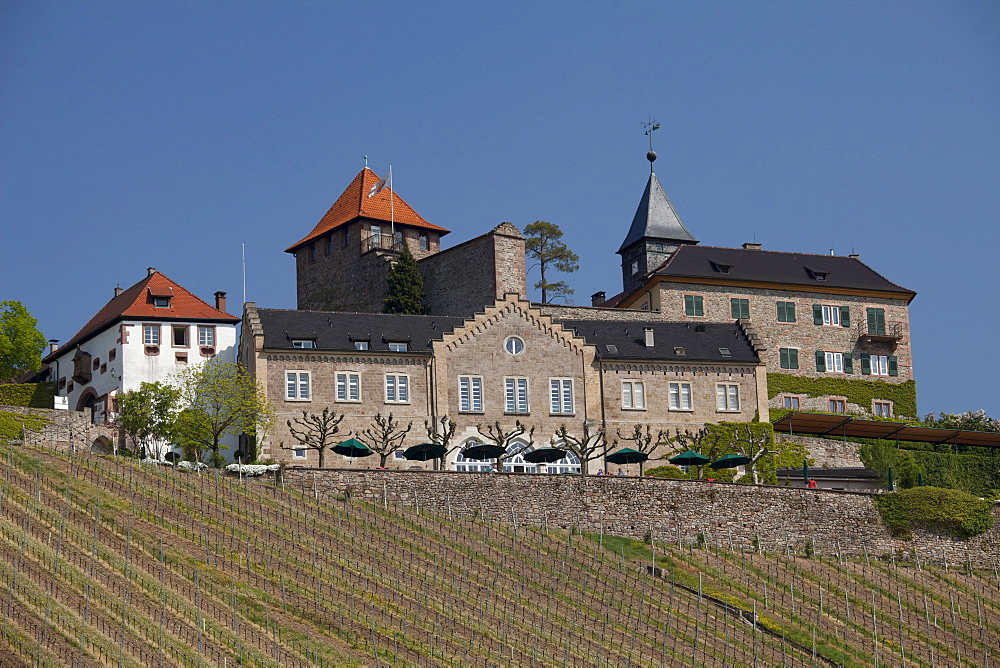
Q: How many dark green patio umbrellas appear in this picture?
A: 7